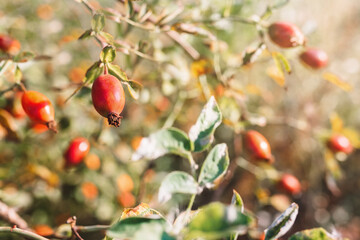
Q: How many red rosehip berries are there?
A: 9